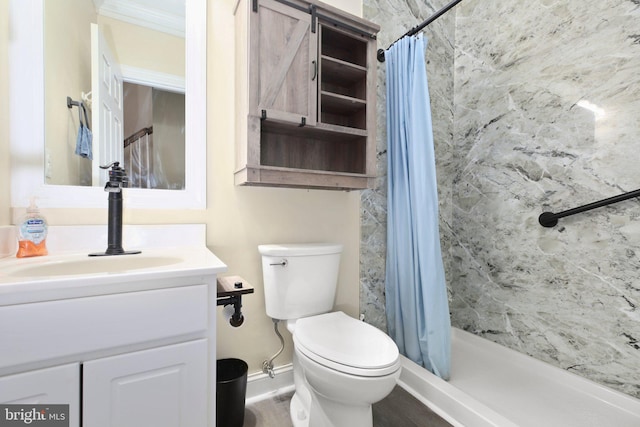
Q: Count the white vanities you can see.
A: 1